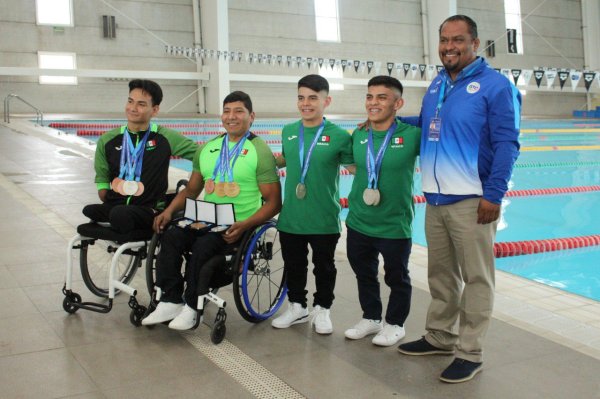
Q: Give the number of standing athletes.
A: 2